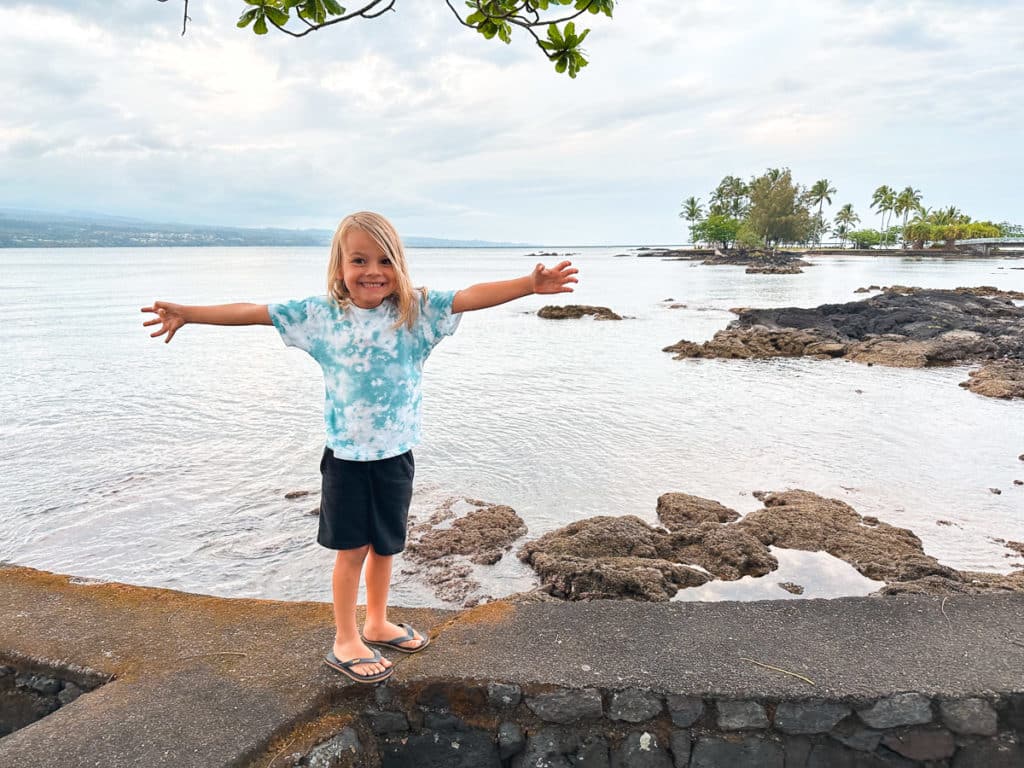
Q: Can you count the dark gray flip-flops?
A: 2